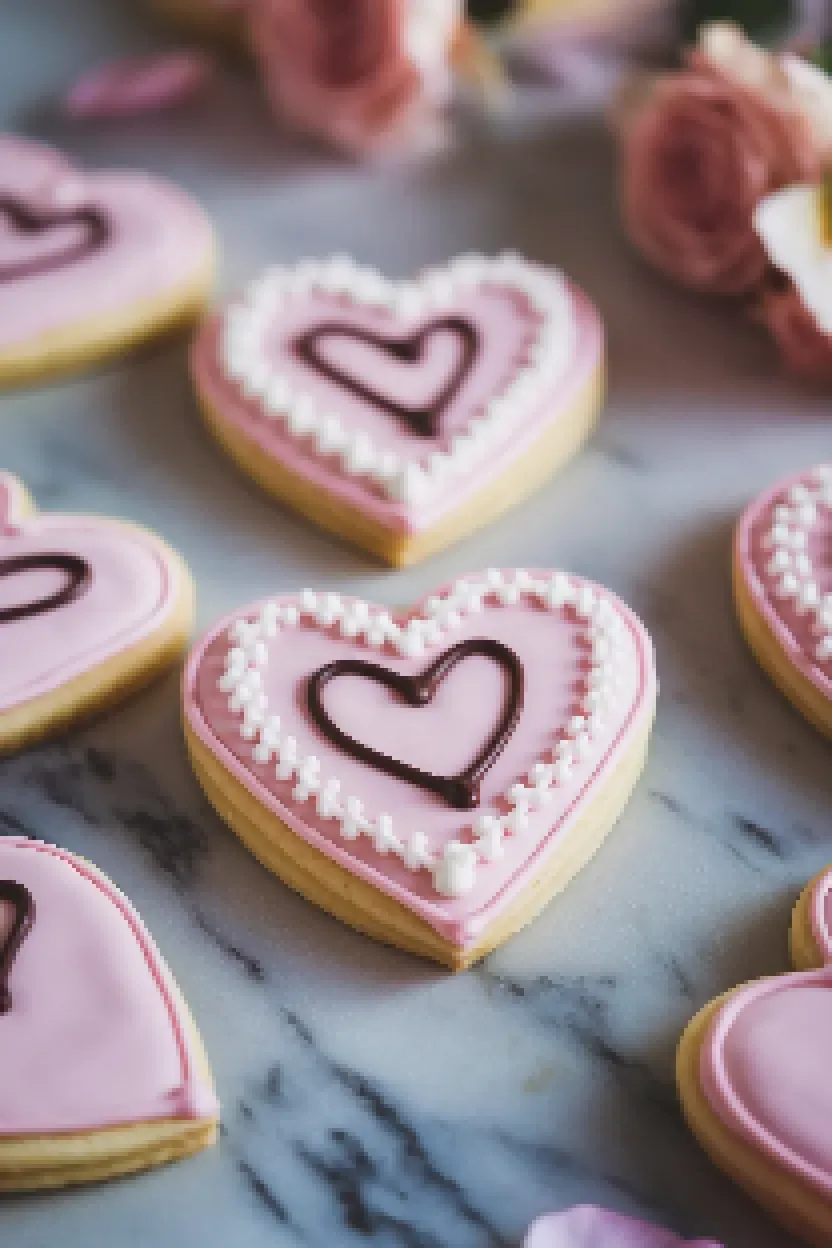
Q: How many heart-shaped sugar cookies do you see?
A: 7